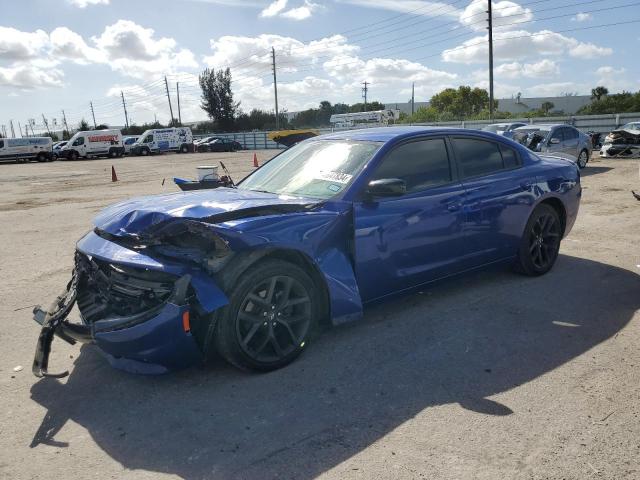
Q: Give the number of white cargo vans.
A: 3